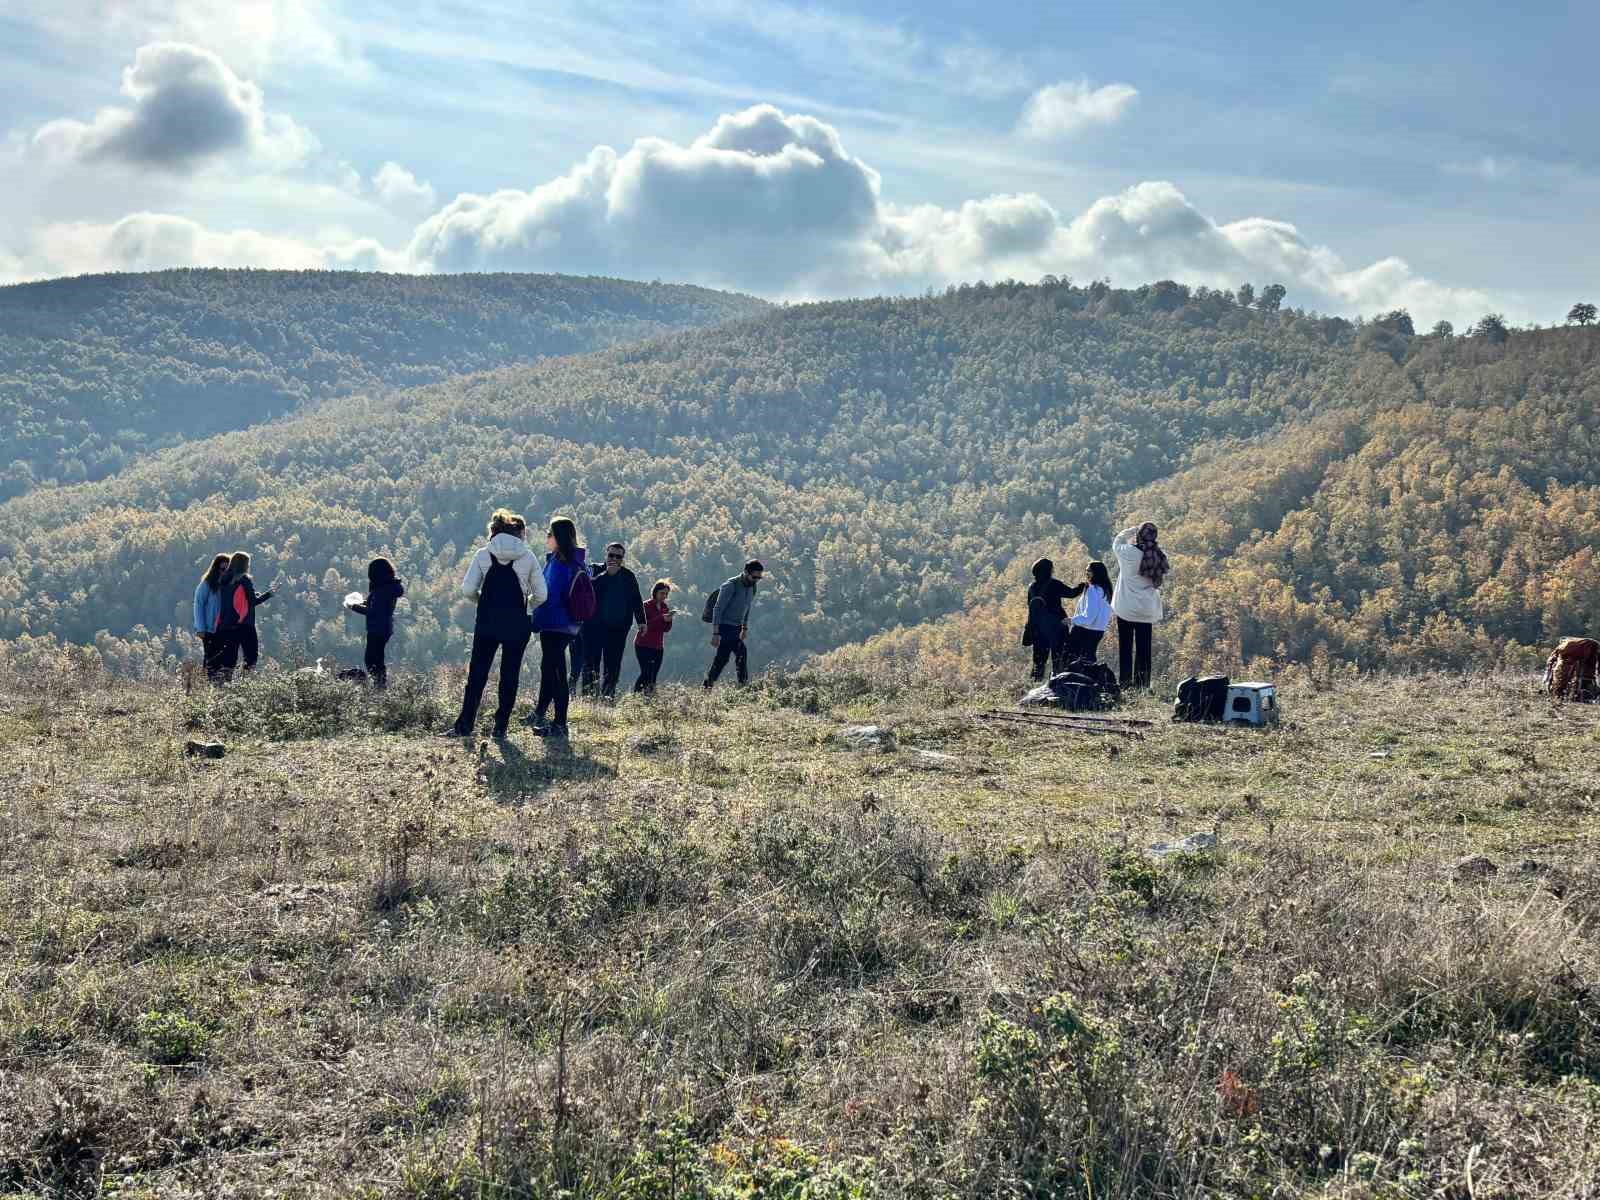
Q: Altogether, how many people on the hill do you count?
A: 11